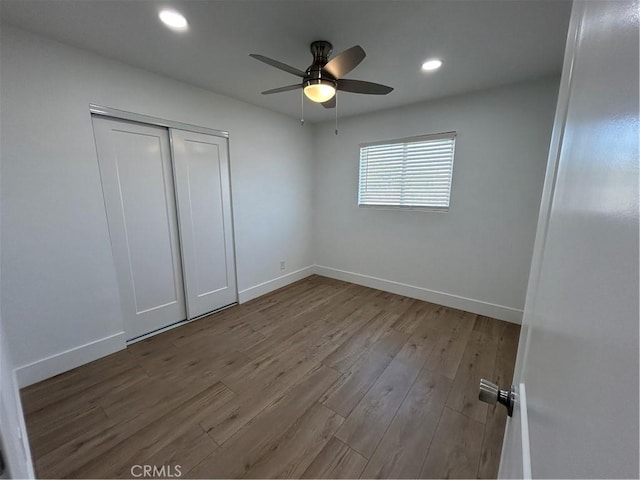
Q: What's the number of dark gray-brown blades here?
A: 5